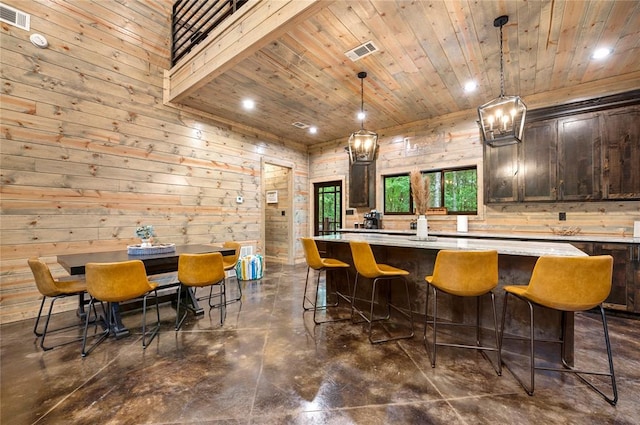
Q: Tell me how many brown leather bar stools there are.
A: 4